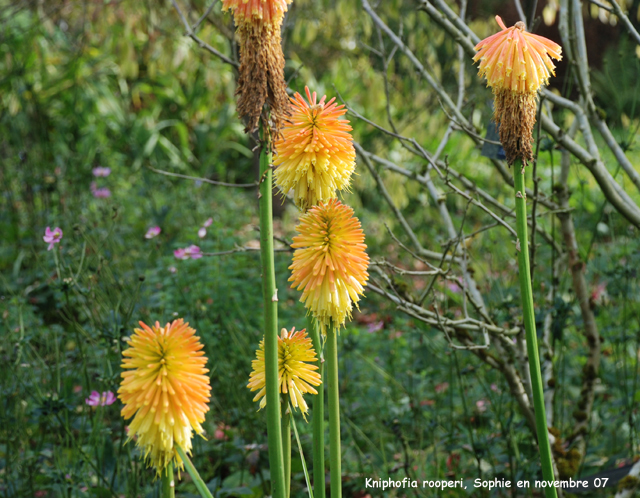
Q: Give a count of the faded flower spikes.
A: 2